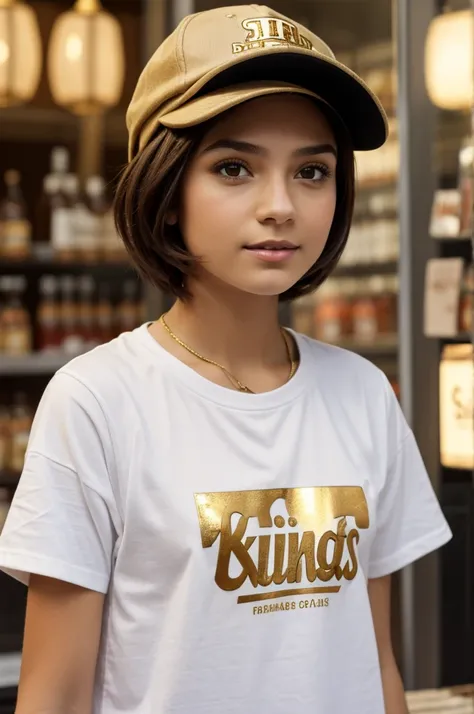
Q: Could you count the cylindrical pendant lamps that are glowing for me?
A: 3